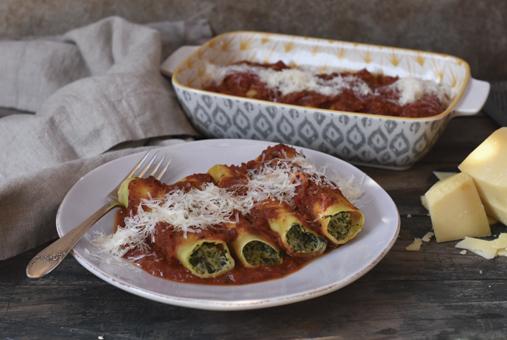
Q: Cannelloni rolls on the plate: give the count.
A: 4